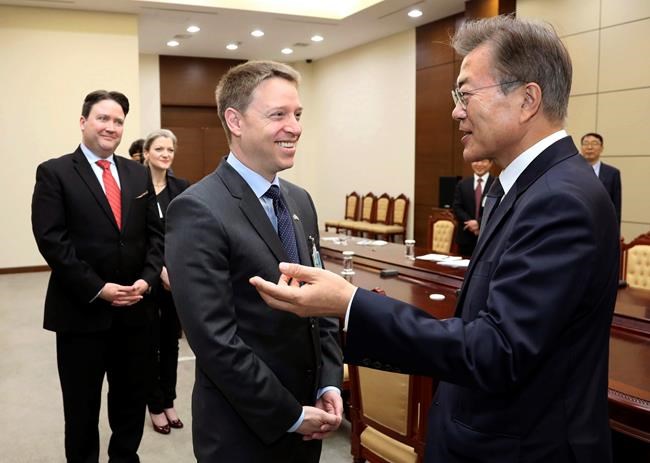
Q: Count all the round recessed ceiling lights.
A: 7